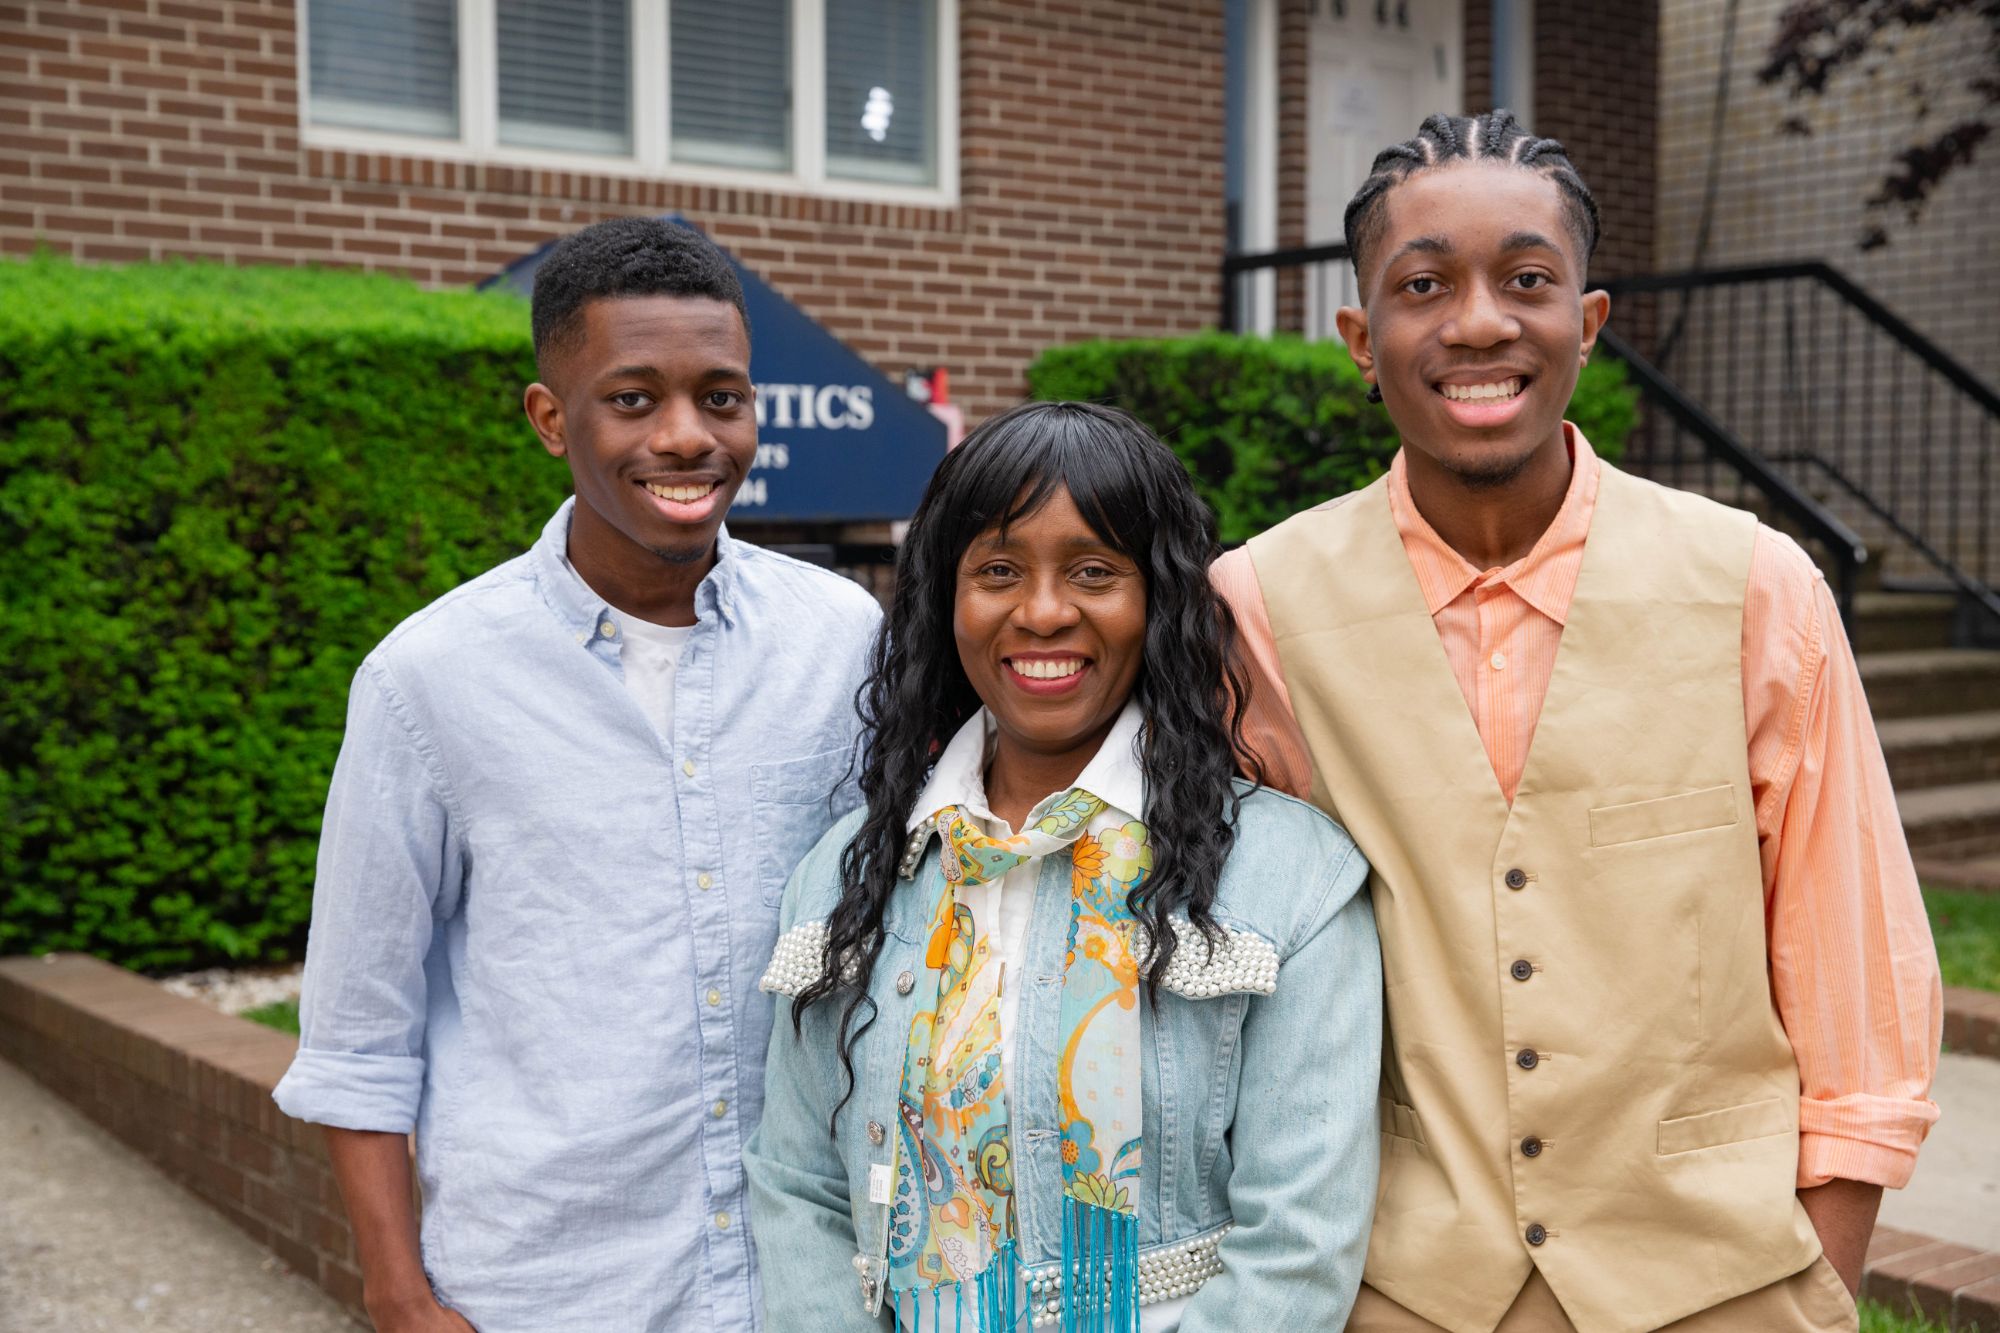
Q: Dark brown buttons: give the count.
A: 5